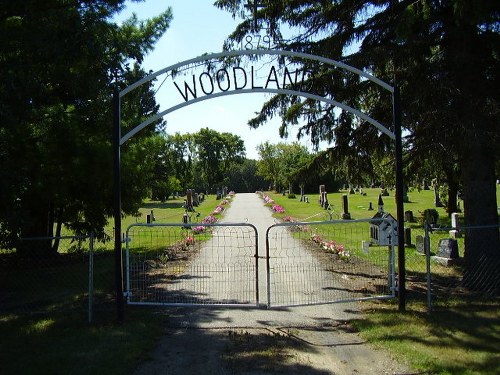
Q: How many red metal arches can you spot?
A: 0